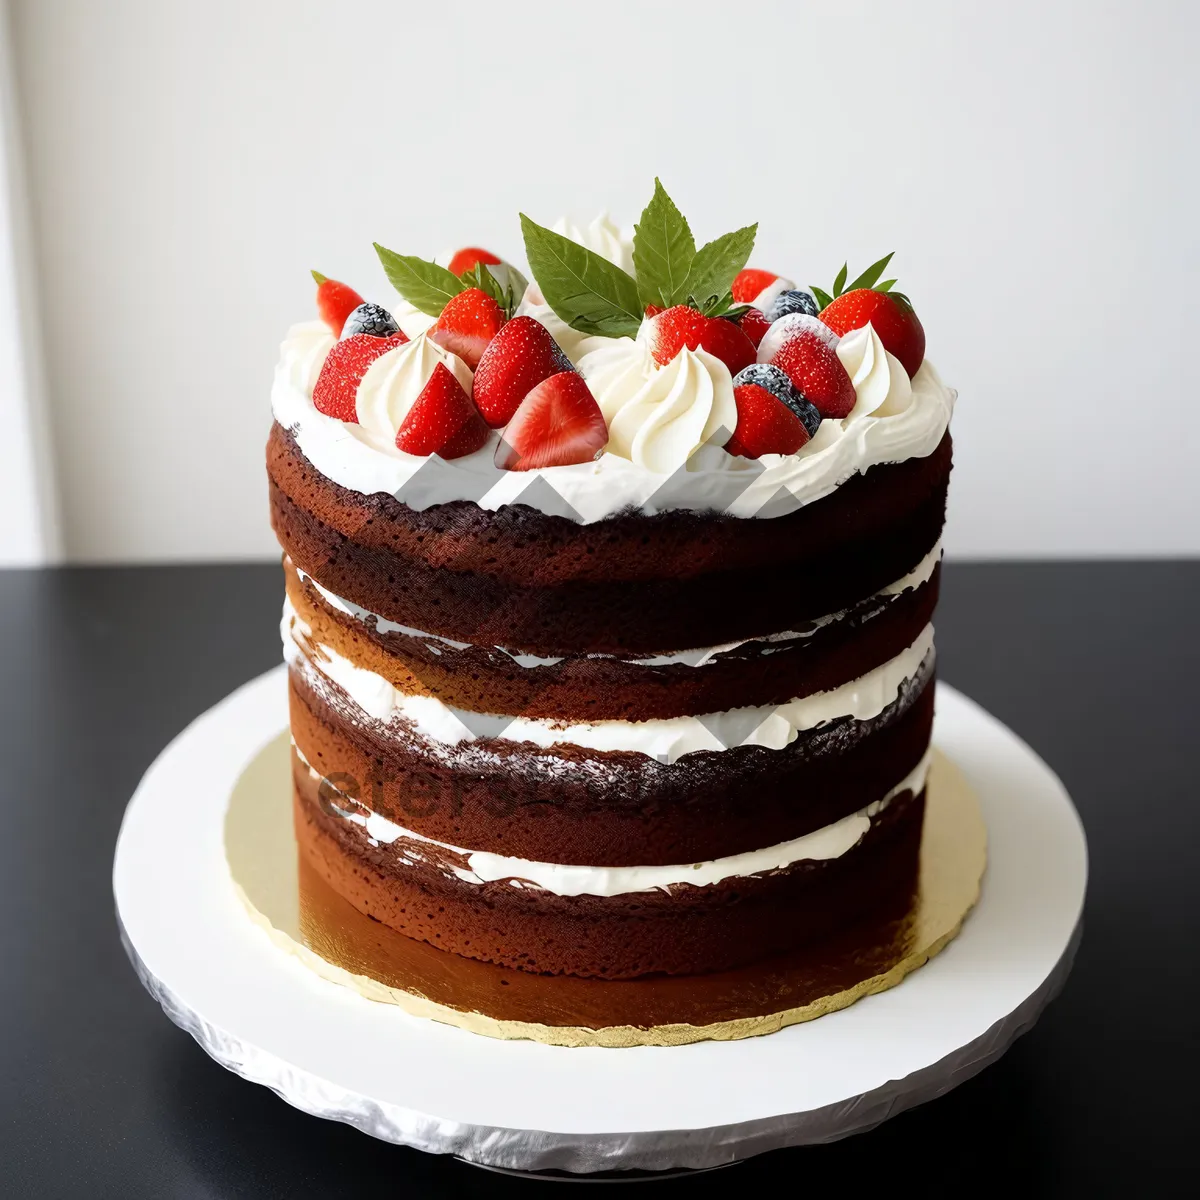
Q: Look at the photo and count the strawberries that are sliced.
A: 1